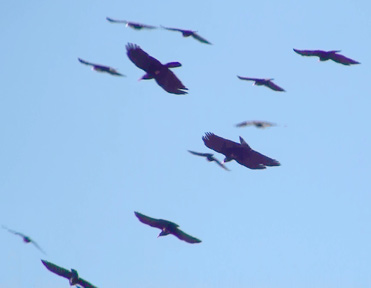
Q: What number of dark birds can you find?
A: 12